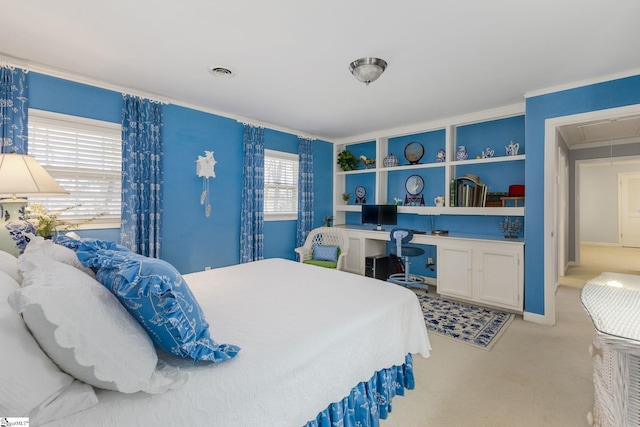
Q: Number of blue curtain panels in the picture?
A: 4